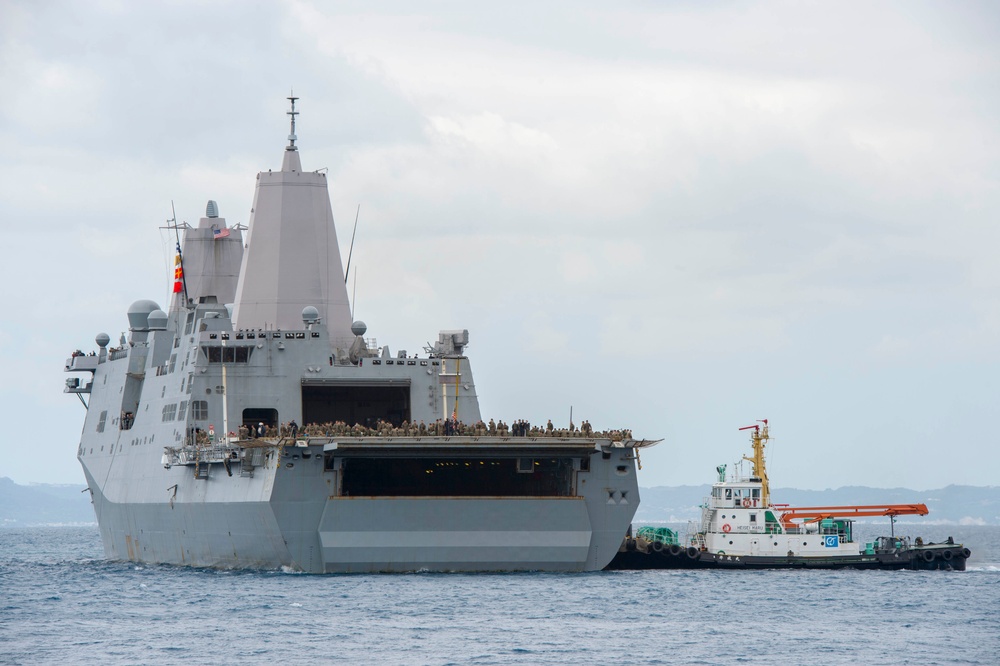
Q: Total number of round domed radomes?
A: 5